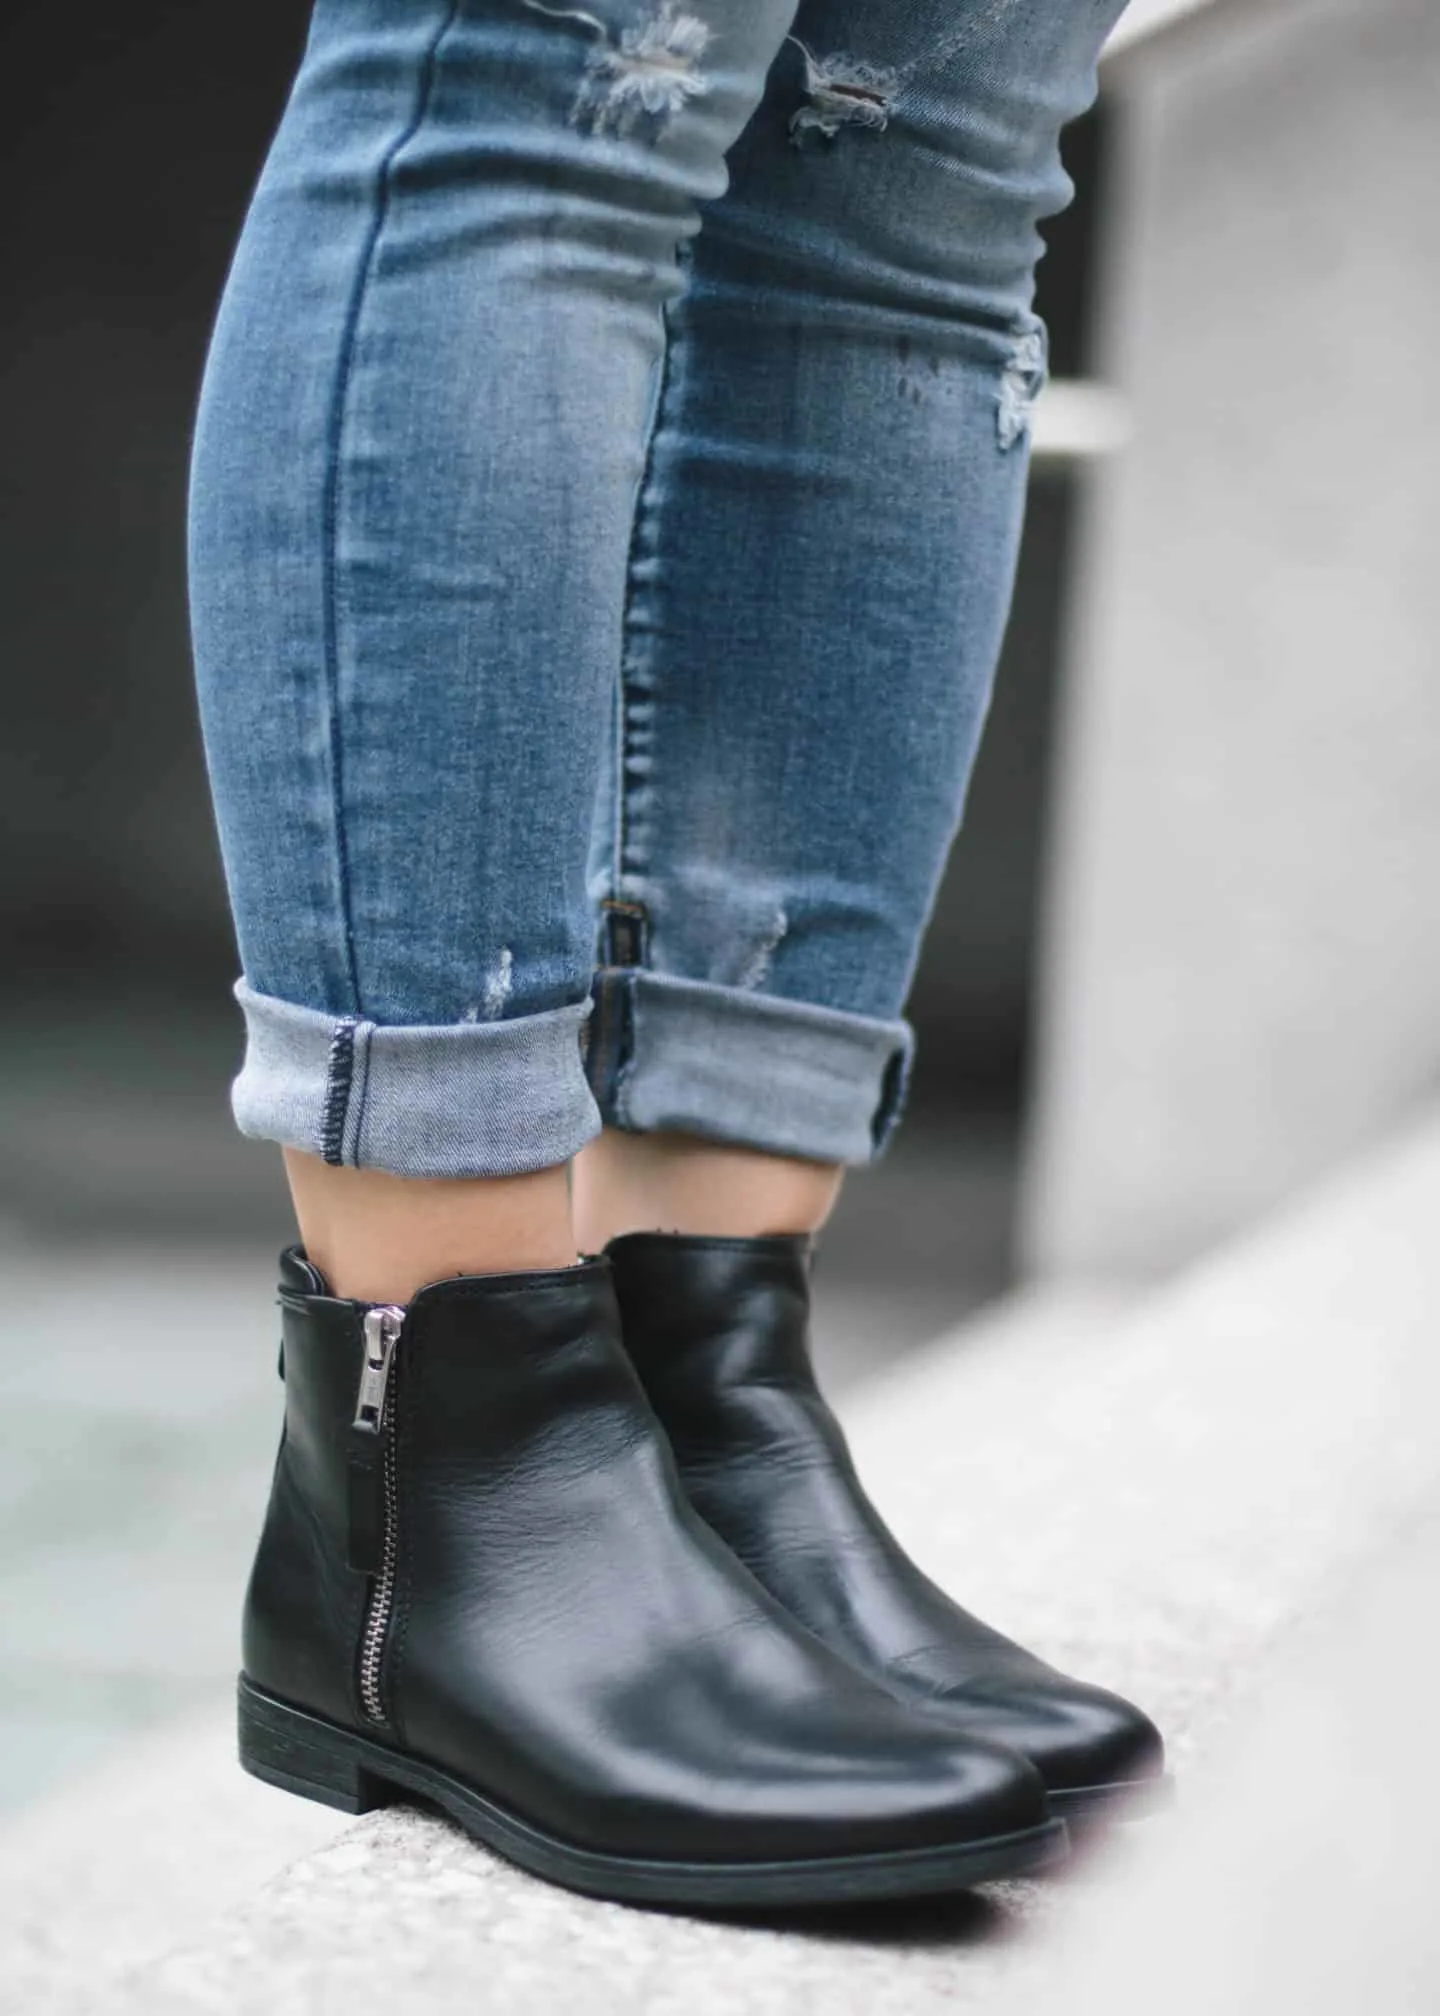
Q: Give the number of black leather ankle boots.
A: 2